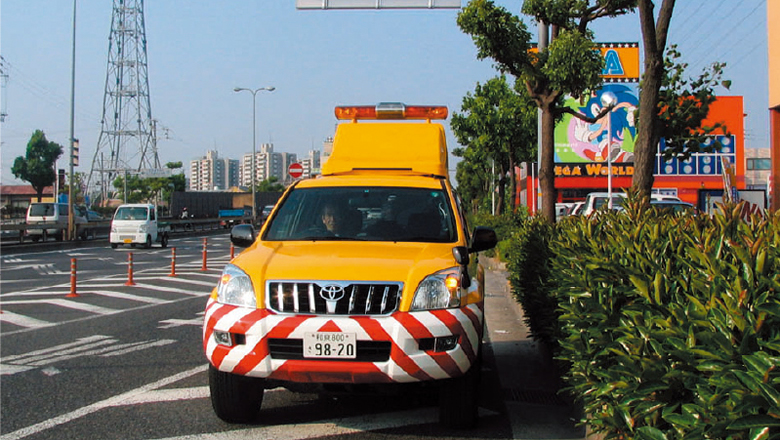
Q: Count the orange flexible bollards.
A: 5